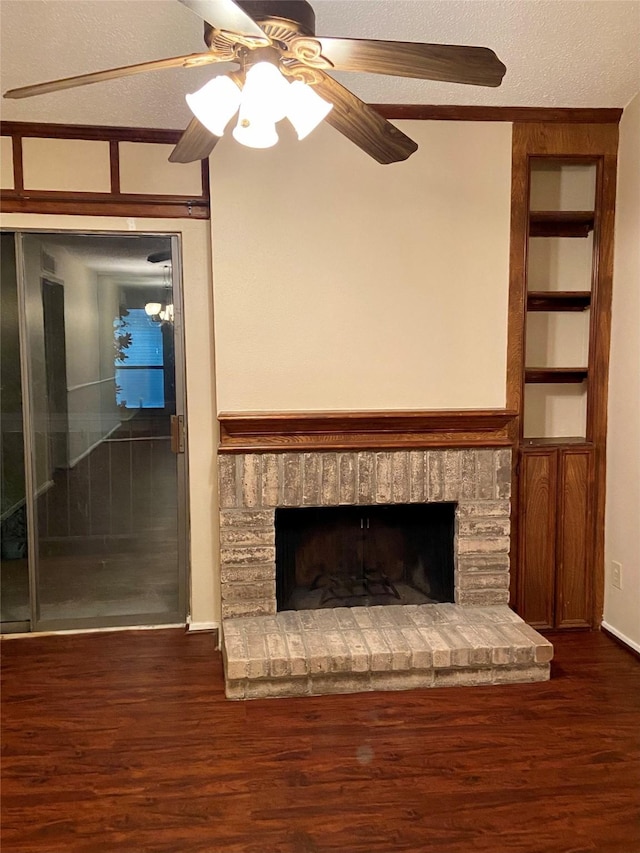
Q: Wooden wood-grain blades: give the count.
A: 5